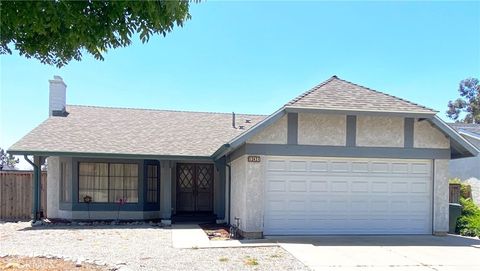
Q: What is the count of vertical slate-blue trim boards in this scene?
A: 3